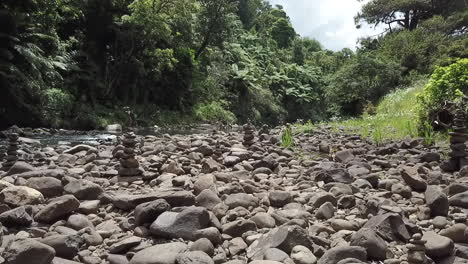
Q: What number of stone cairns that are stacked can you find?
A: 5